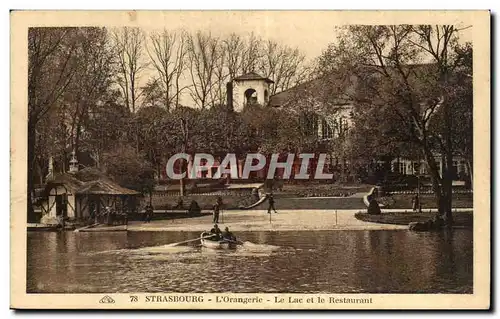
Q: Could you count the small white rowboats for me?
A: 1